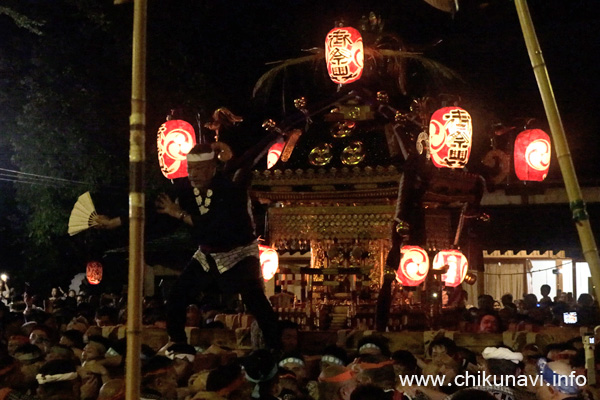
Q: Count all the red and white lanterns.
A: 9